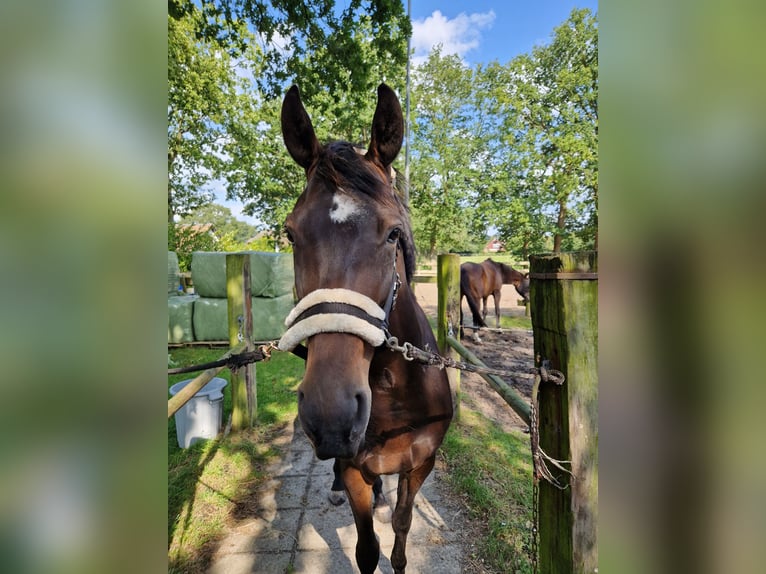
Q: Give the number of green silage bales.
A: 4